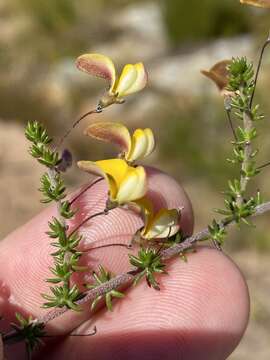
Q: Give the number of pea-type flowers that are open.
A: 4